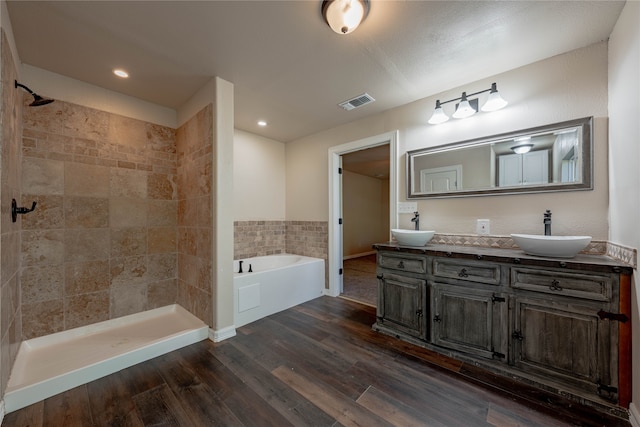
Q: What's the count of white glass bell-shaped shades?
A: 3